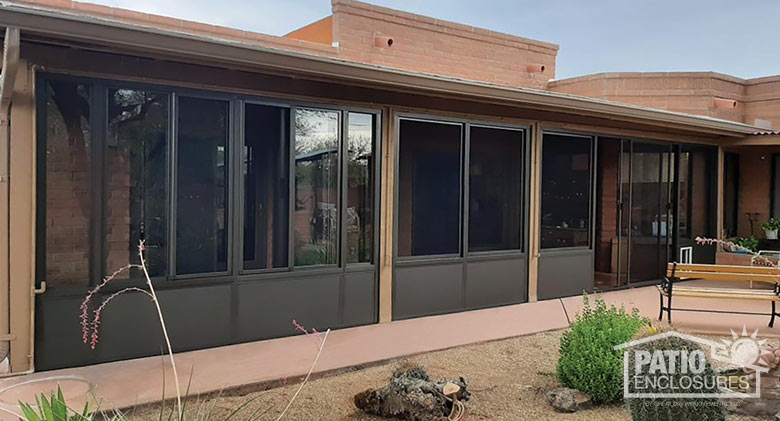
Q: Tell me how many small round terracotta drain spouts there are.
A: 3